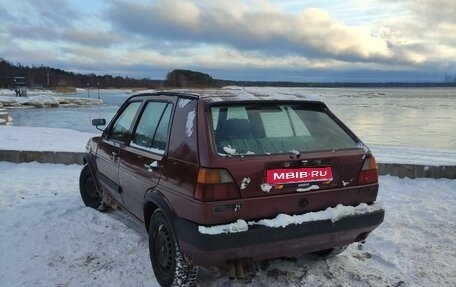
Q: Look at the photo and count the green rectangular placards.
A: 0